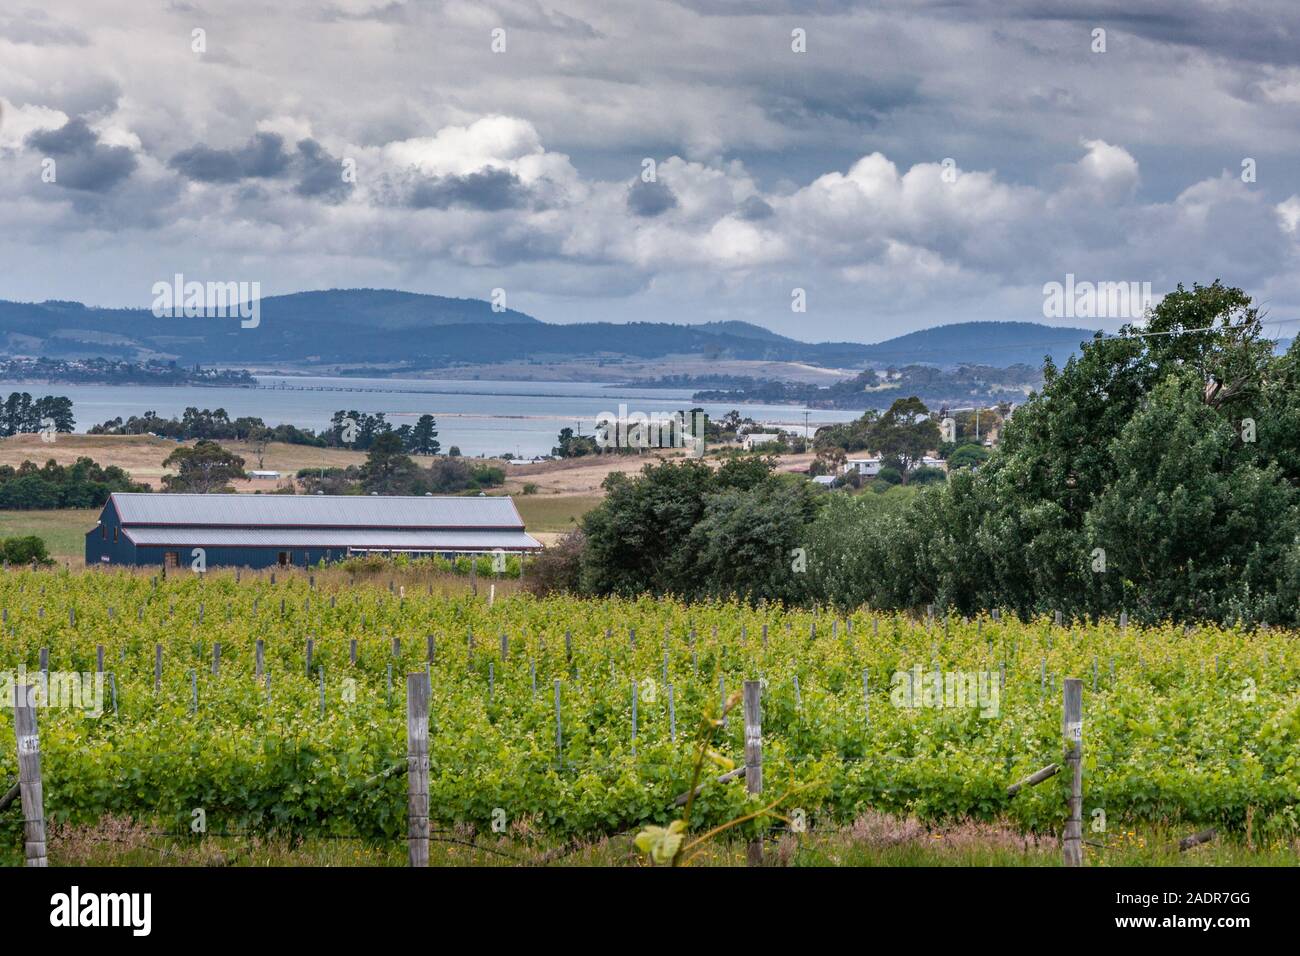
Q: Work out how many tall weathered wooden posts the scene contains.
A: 4